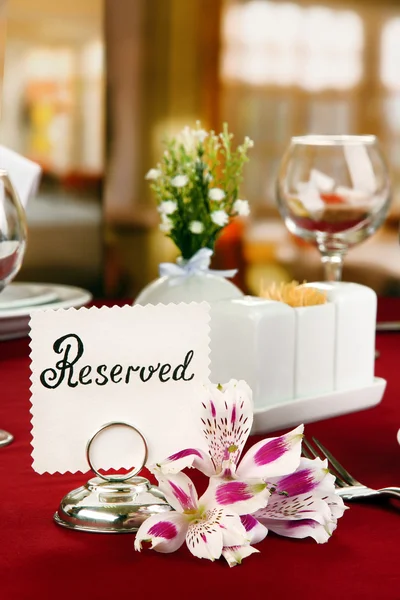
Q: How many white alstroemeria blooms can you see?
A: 3